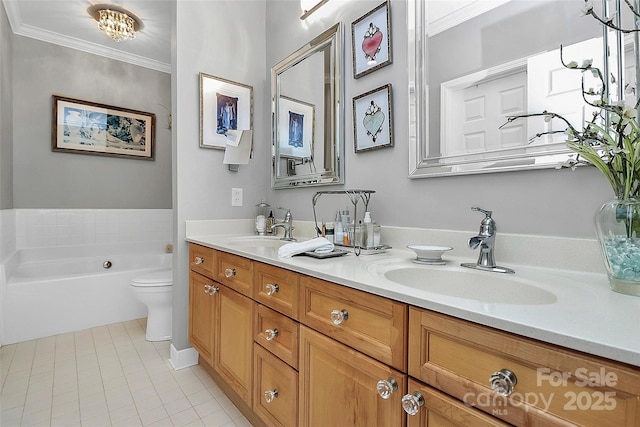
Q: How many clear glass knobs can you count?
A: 11